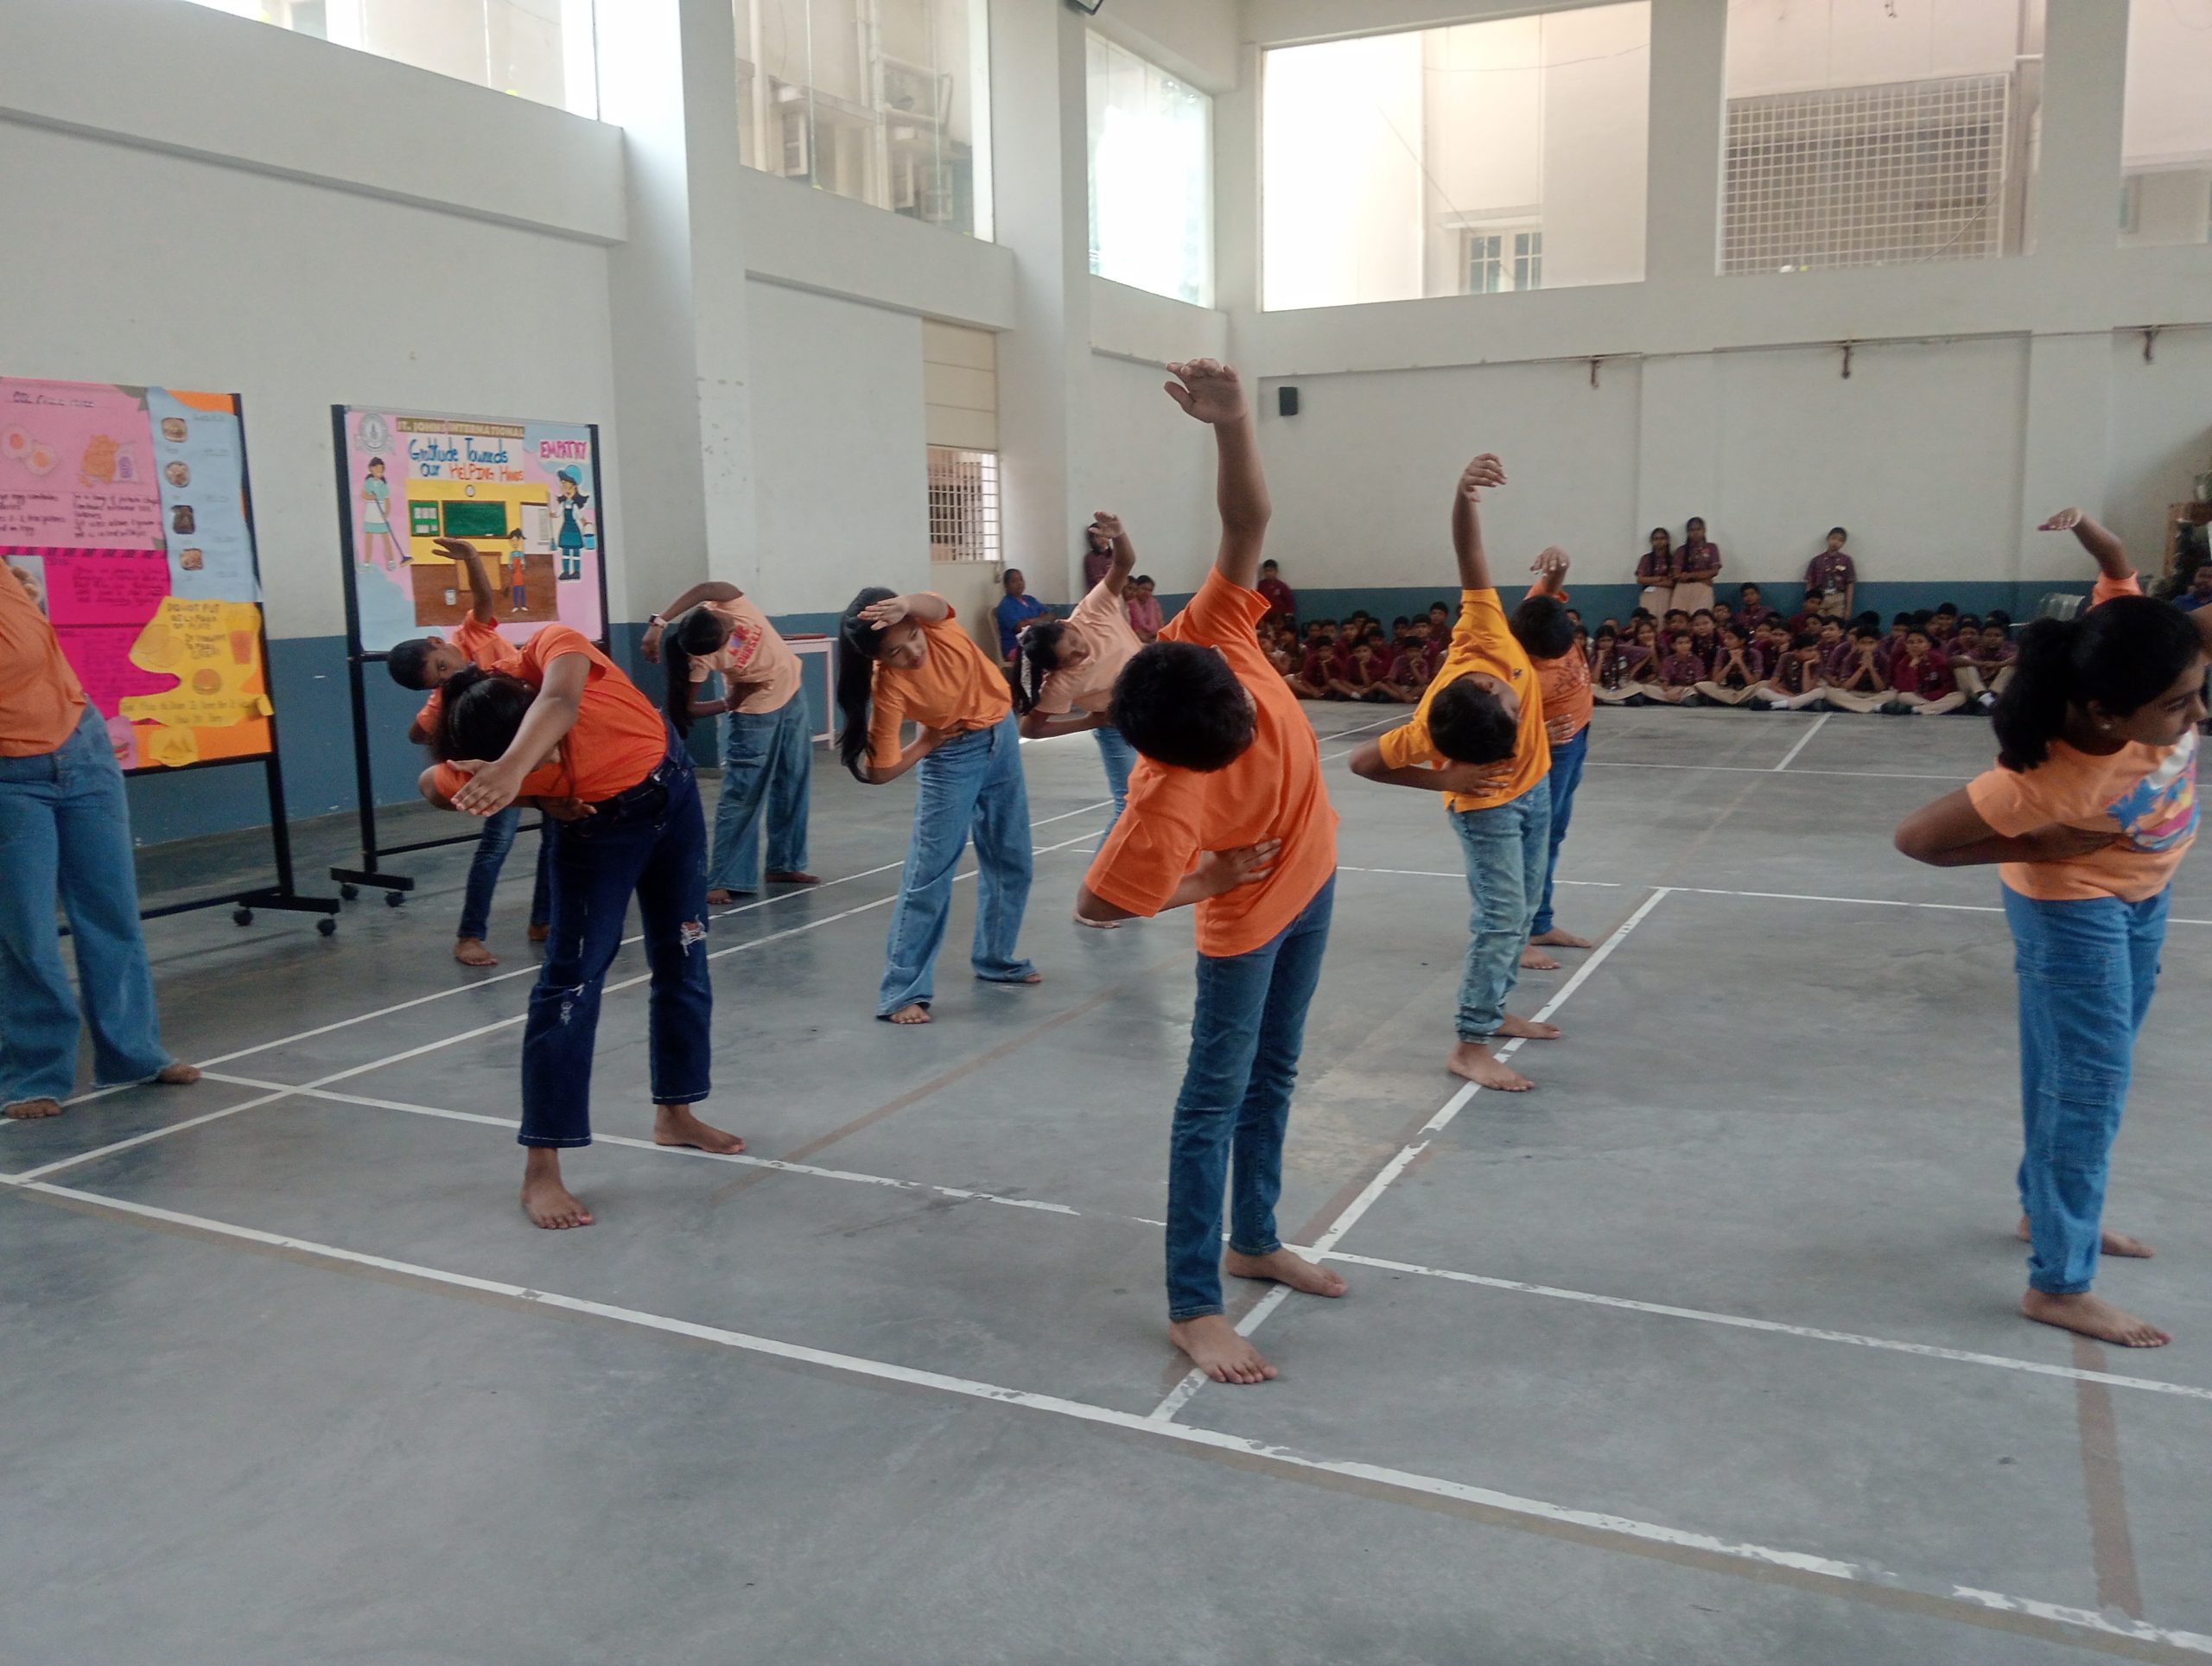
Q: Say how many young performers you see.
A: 11